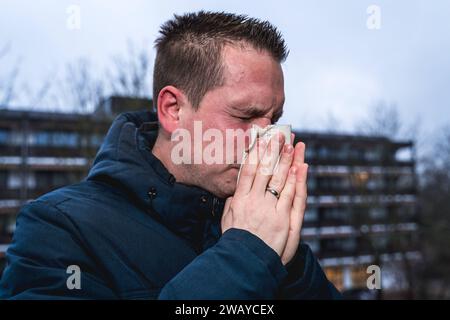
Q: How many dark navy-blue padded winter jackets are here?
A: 1